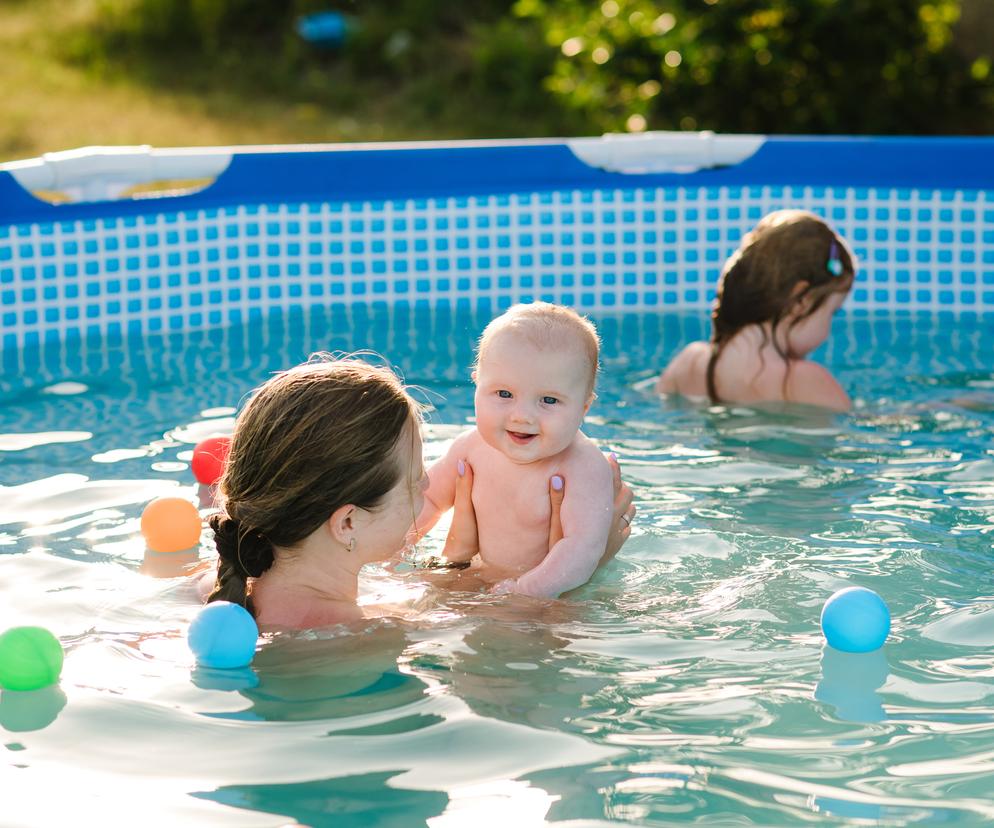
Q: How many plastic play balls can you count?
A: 5